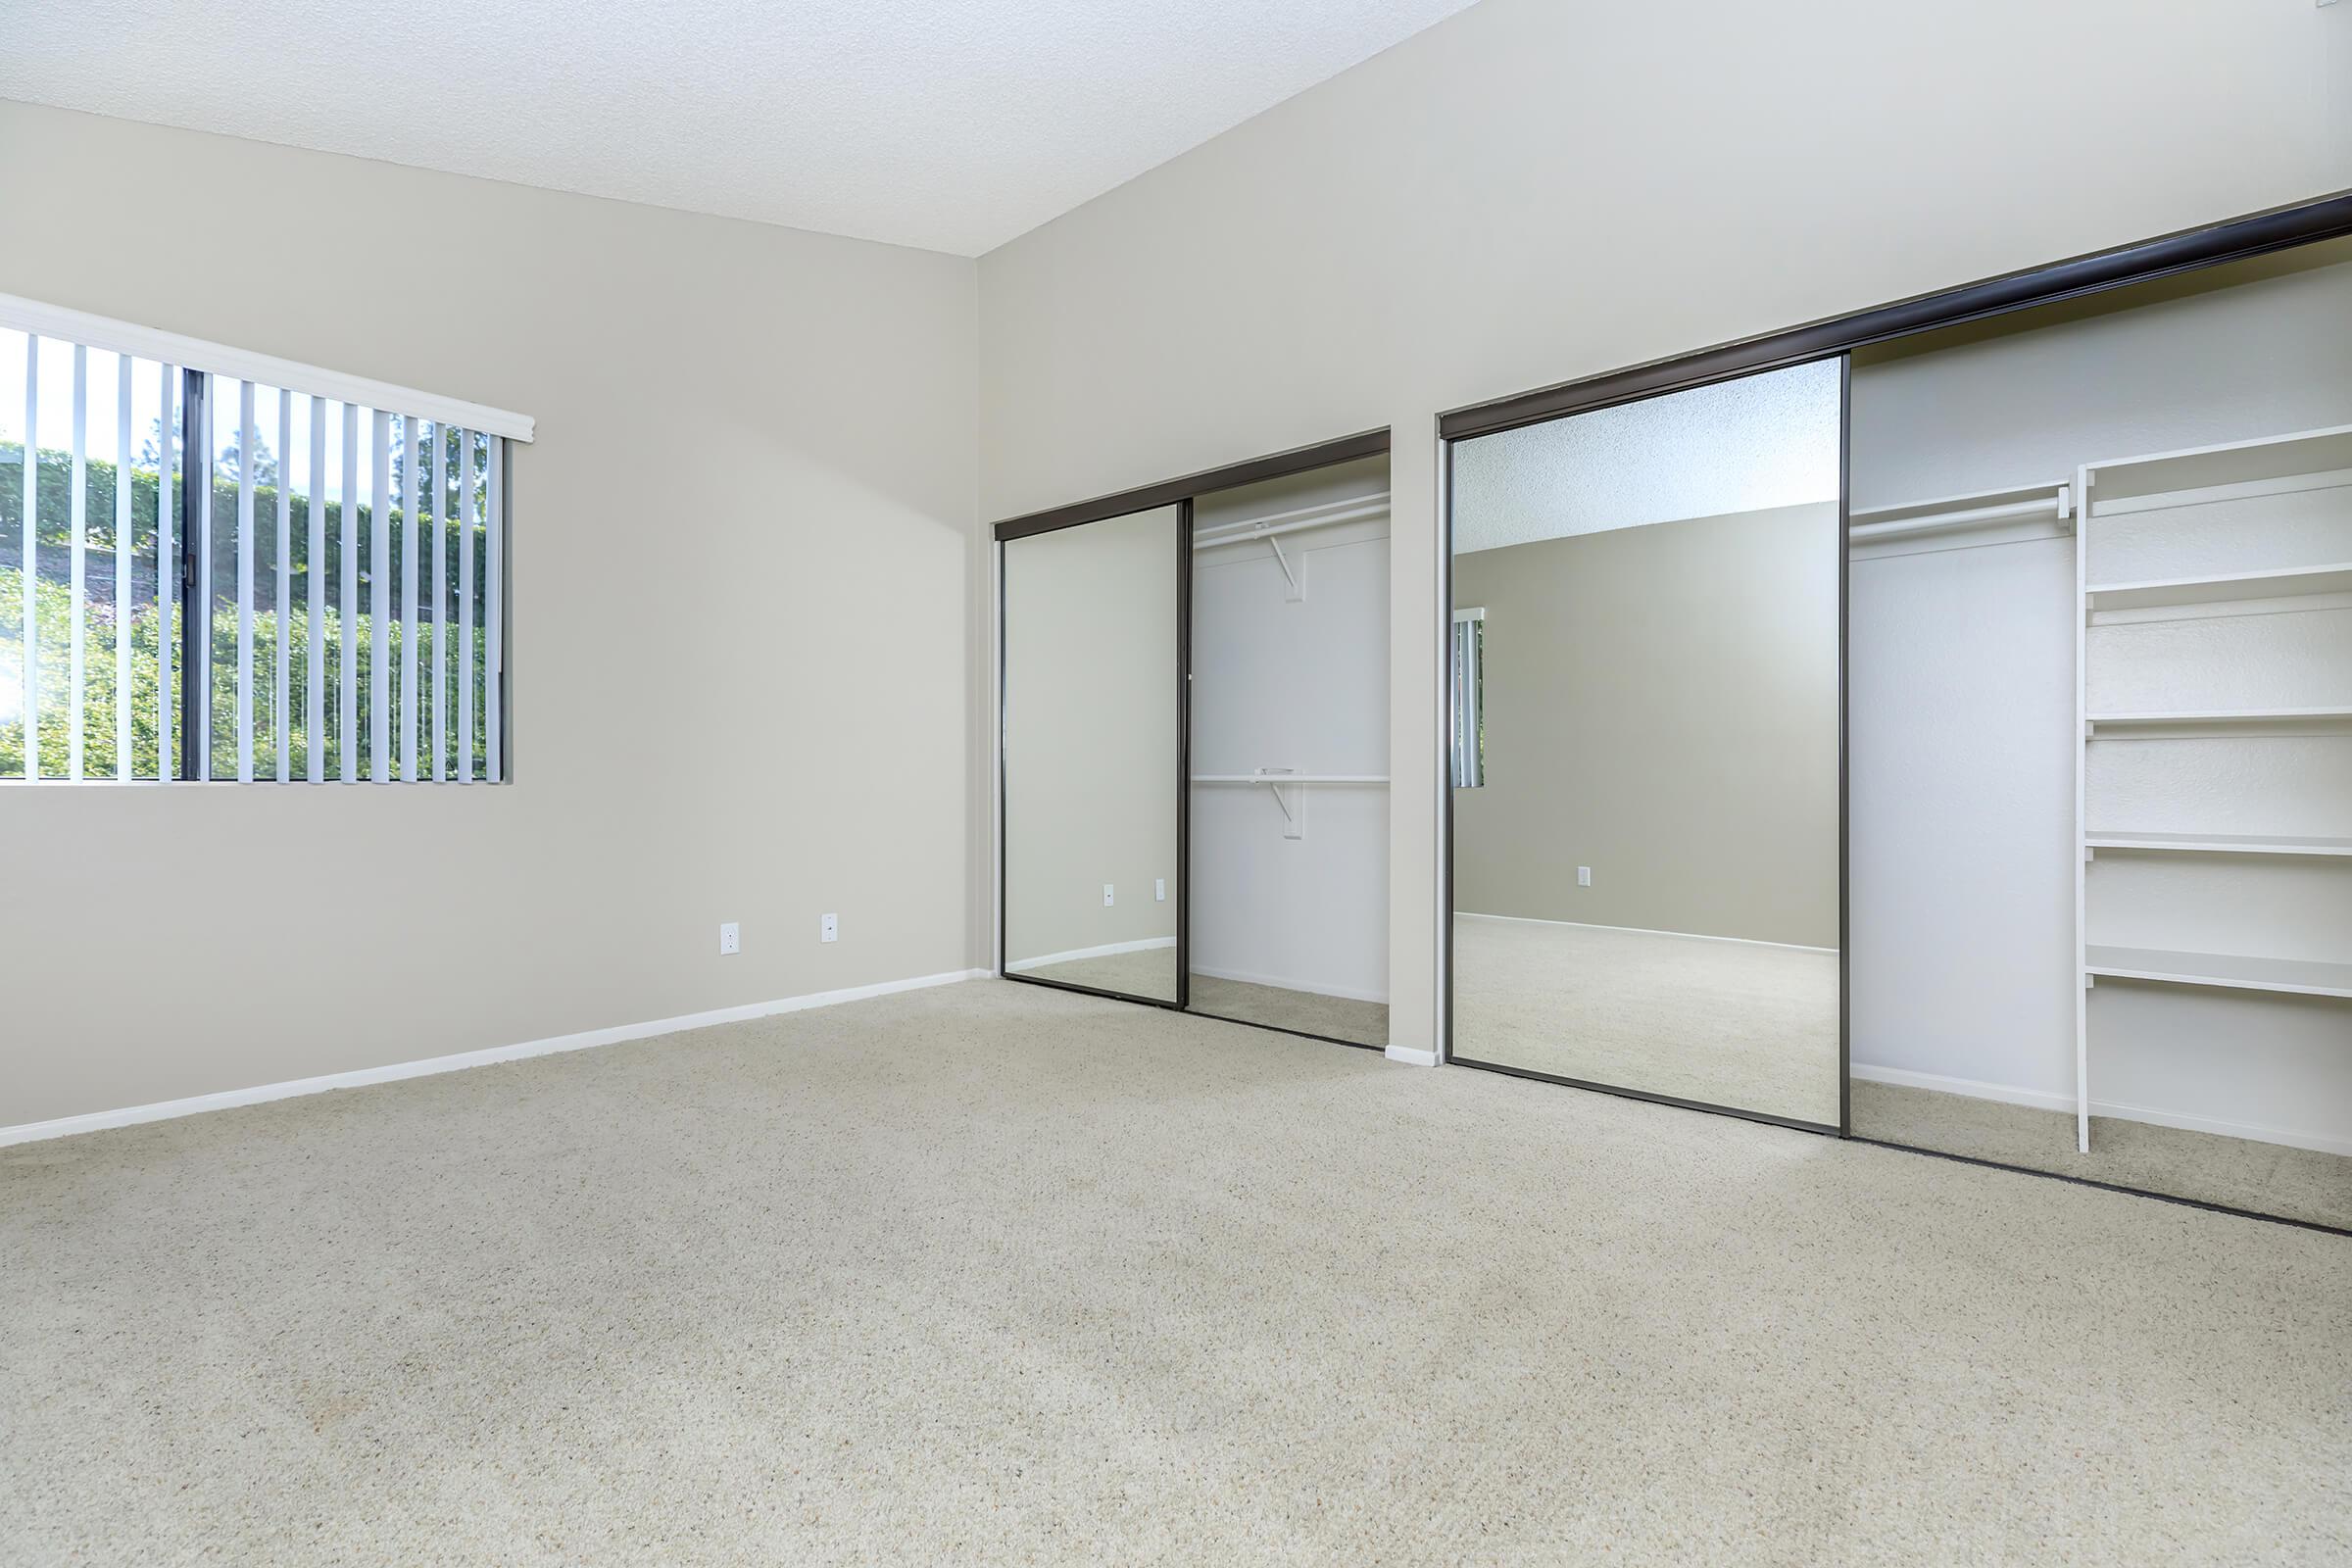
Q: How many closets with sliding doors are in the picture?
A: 2